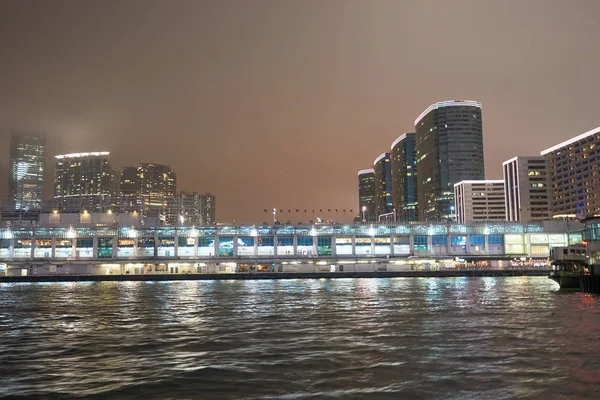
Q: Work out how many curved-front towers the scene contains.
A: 4